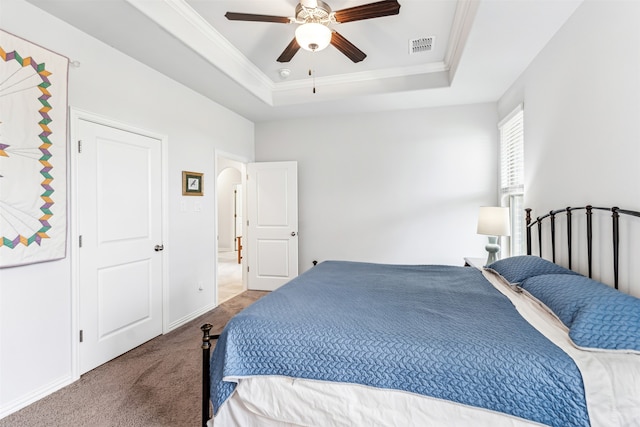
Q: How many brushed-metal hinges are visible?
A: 6